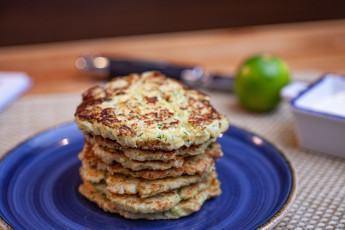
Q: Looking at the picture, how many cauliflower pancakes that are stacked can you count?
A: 7